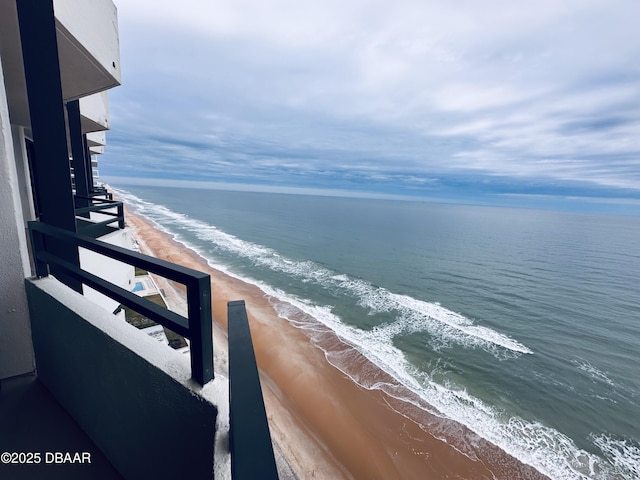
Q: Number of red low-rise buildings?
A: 0